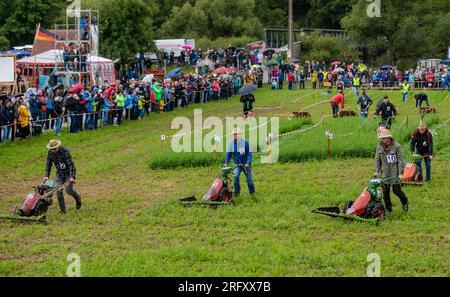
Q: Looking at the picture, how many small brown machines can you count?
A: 3